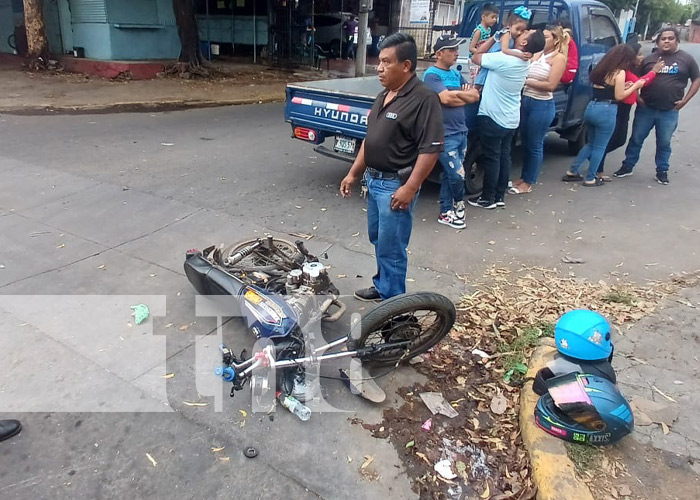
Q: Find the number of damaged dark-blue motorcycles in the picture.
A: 1